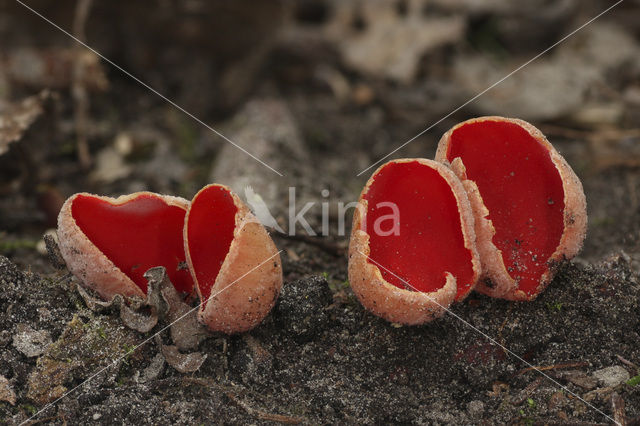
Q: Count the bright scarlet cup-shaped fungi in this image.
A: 4